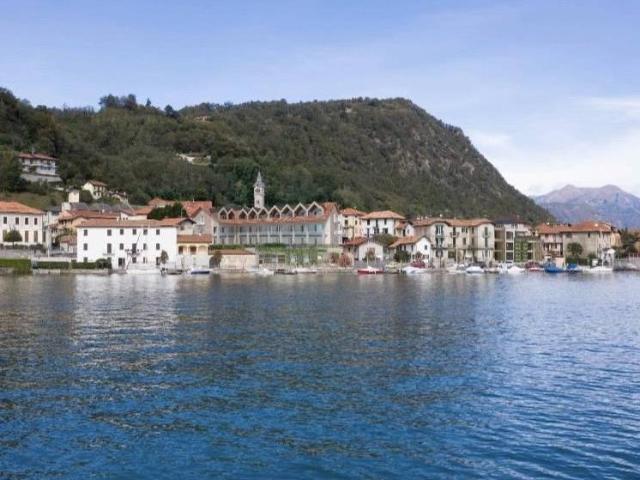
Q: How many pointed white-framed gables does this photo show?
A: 9